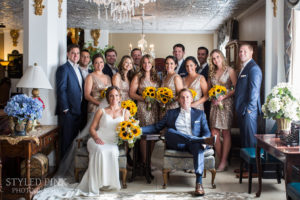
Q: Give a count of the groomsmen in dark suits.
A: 7